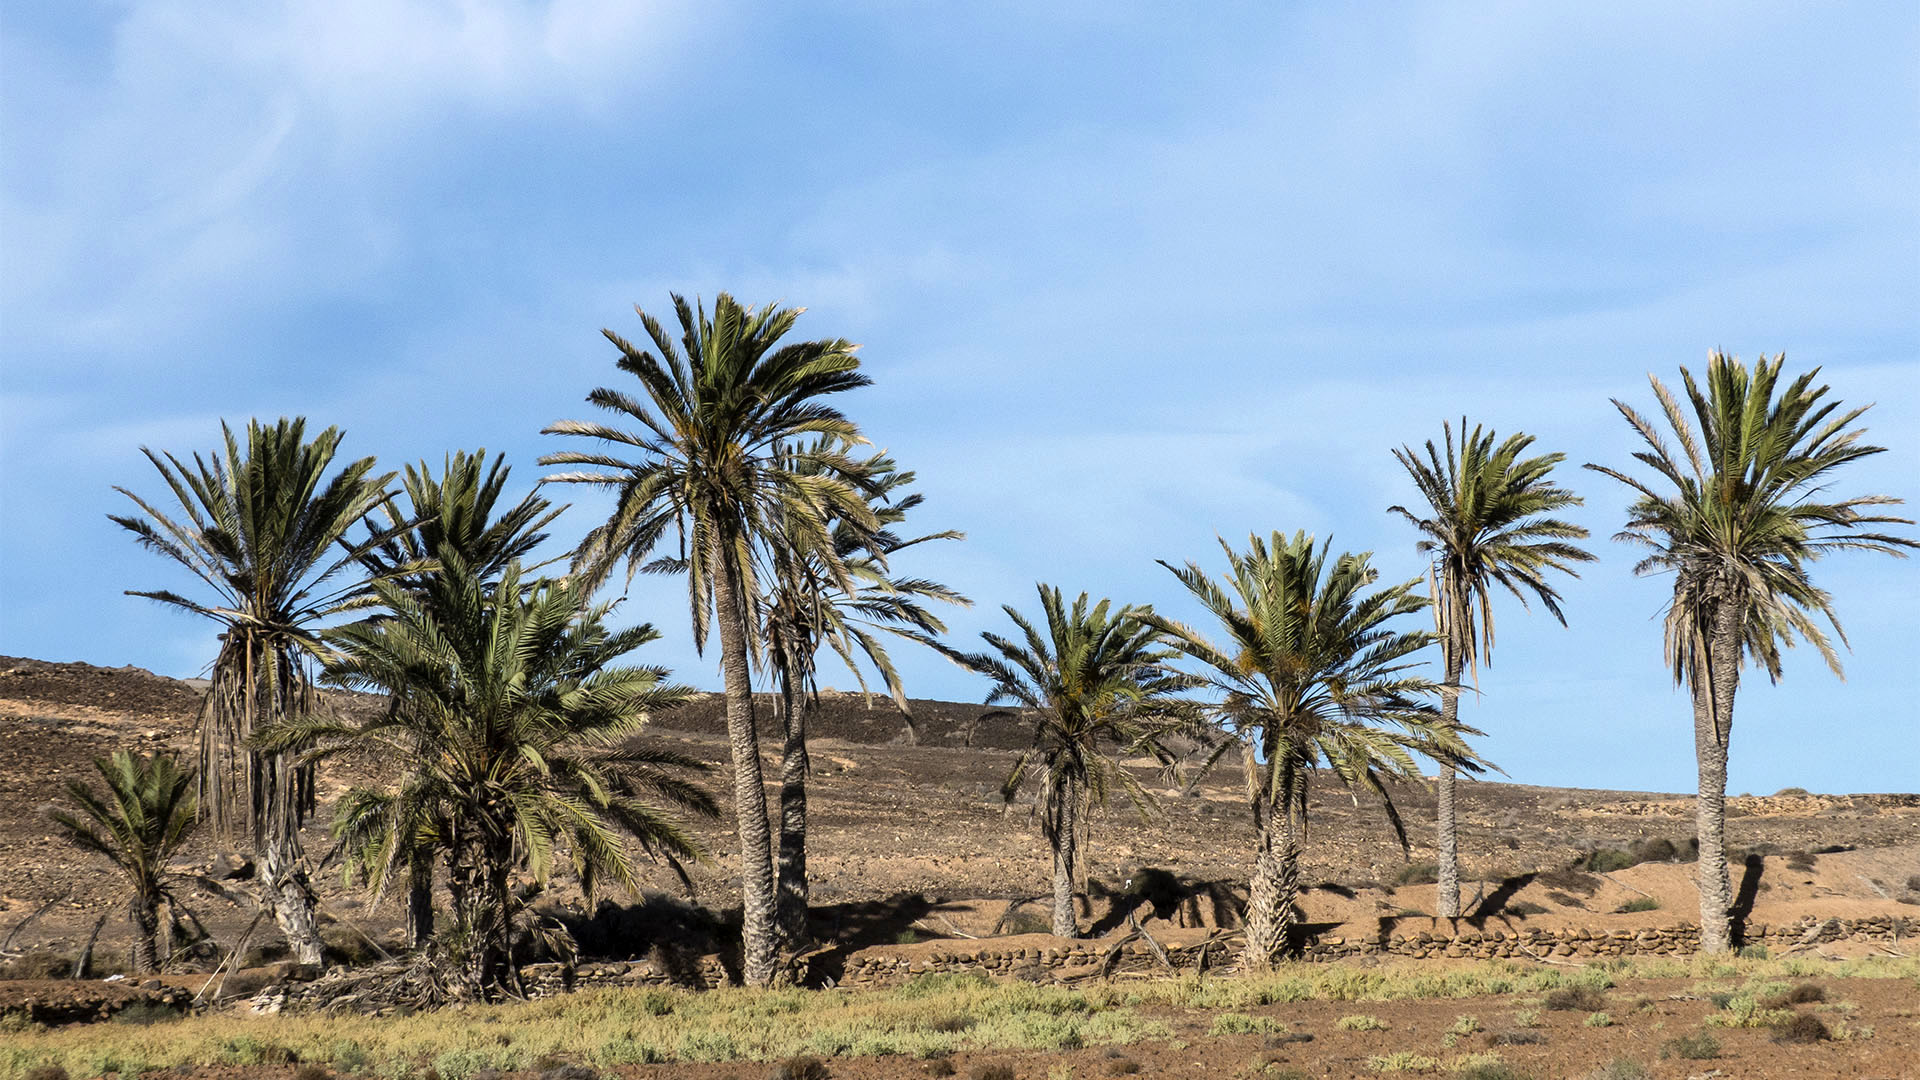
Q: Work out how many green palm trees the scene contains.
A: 10